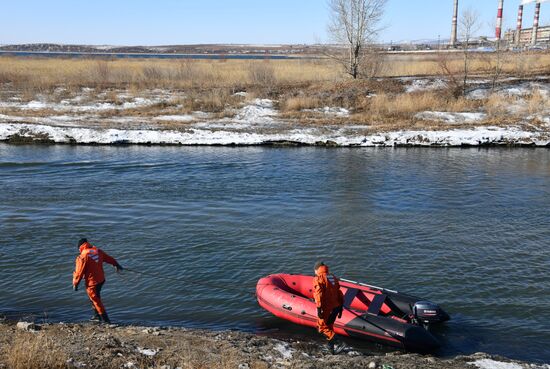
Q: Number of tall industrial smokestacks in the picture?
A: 4